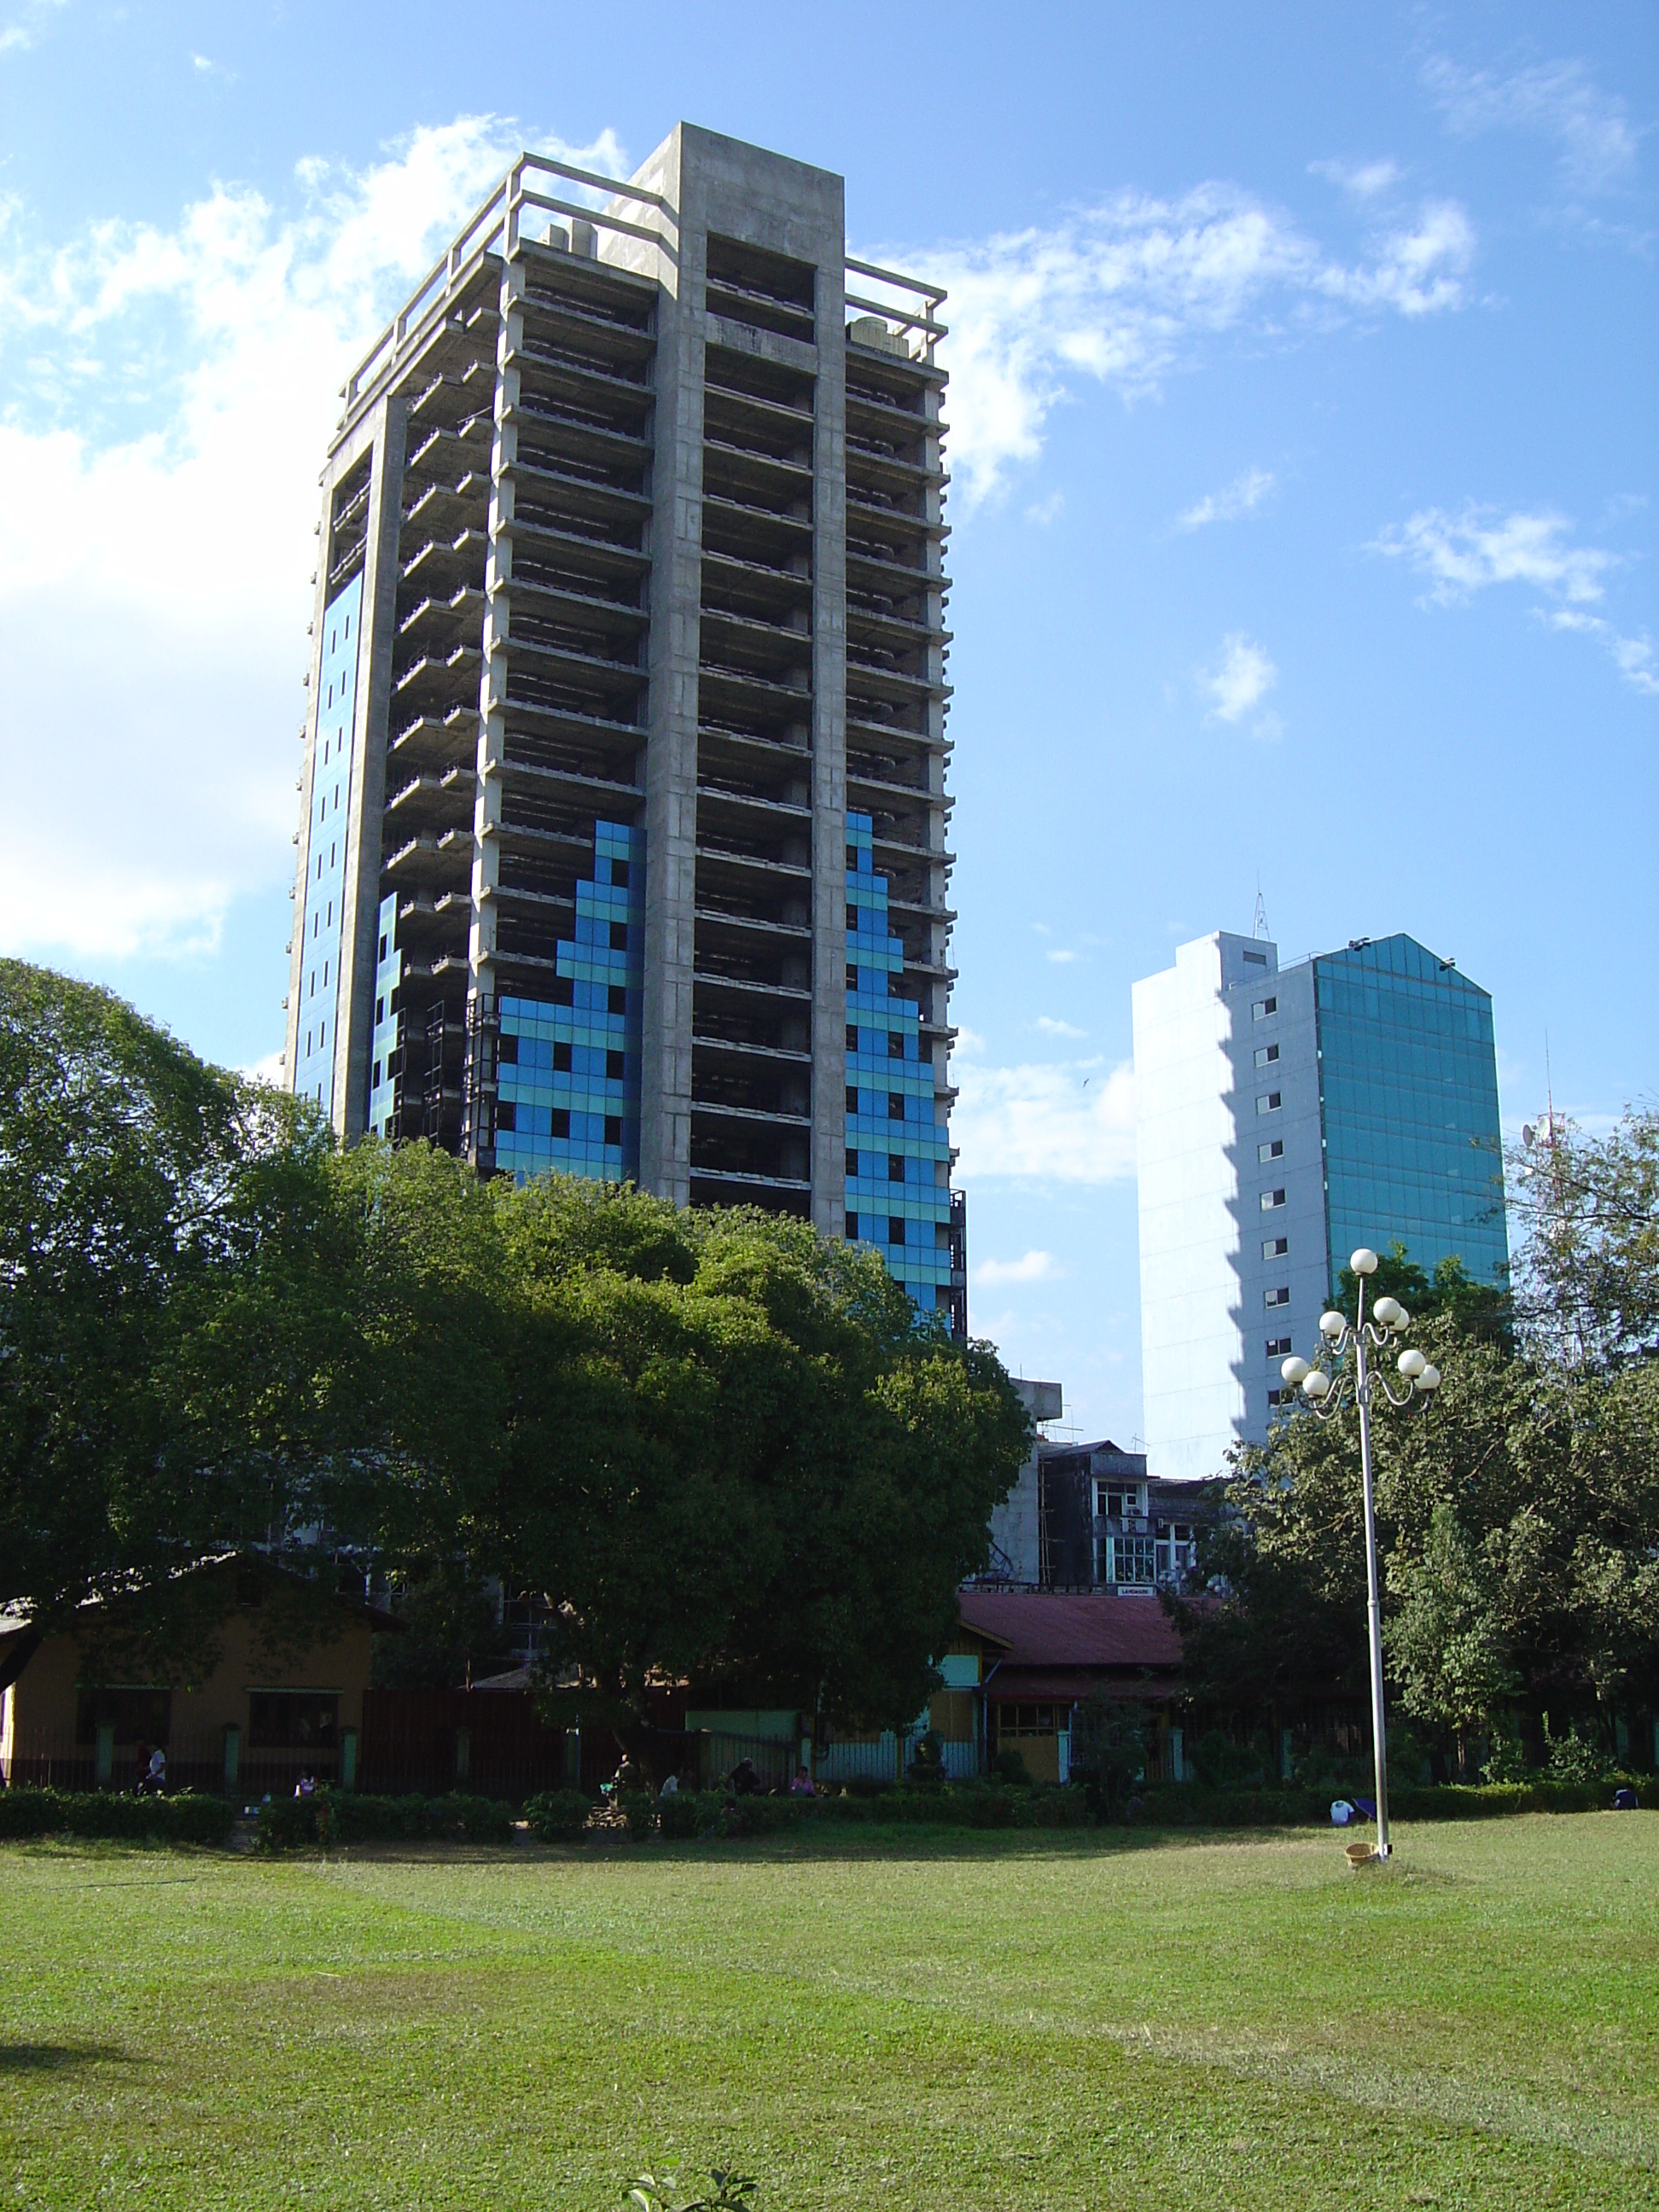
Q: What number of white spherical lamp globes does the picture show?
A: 8